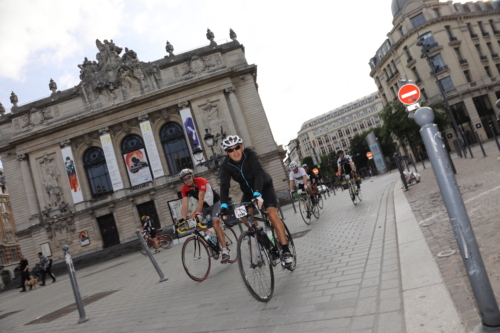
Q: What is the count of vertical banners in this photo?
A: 4